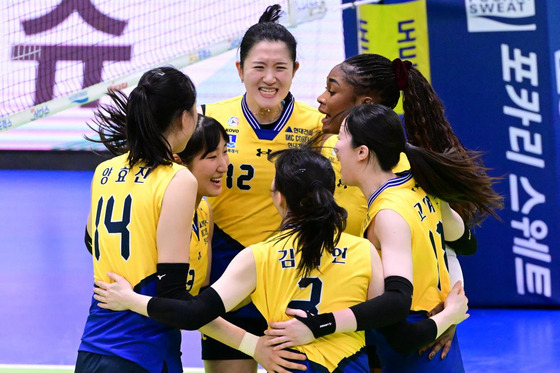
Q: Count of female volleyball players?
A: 6